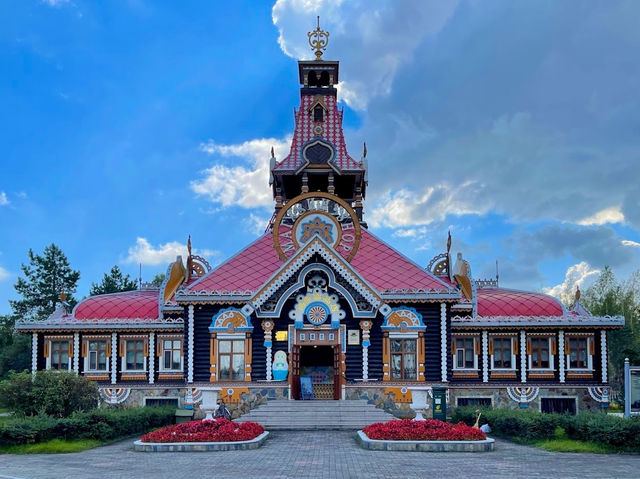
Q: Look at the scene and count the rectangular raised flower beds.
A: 2